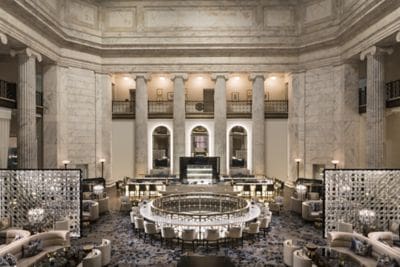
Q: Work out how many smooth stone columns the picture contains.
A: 4